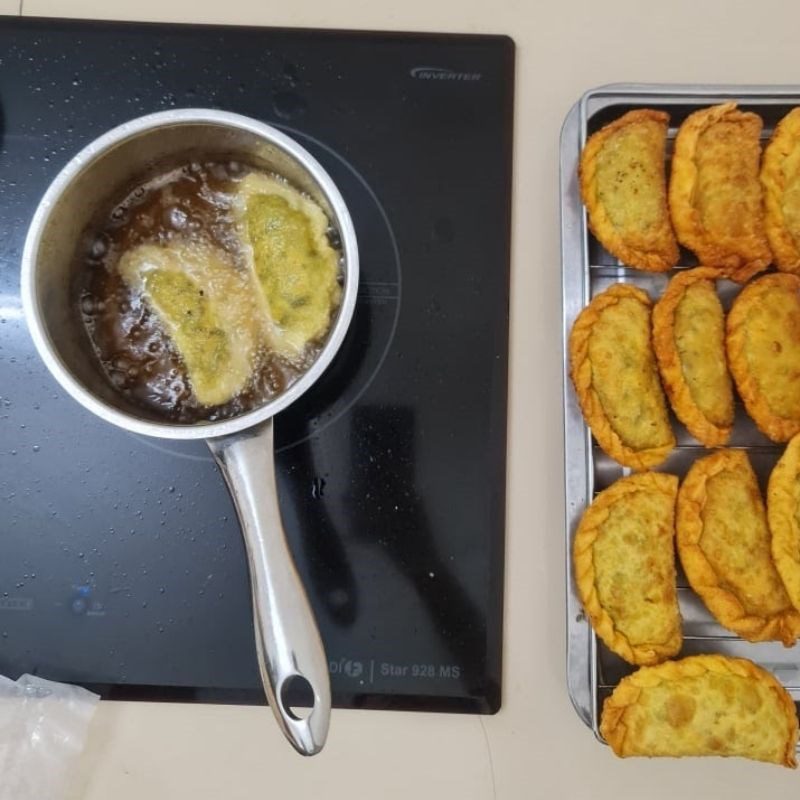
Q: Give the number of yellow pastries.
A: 12